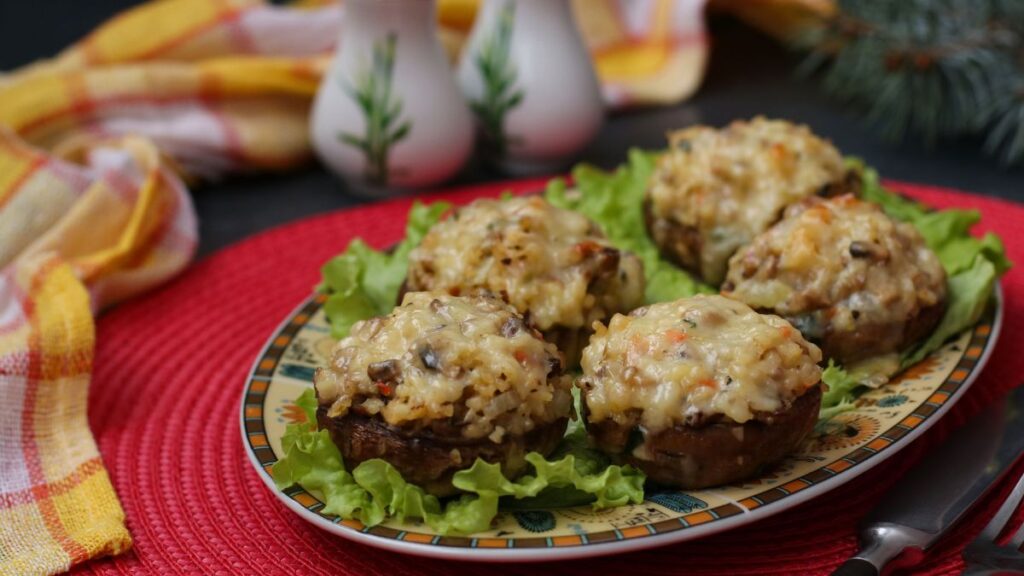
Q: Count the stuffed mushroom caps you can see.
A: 5